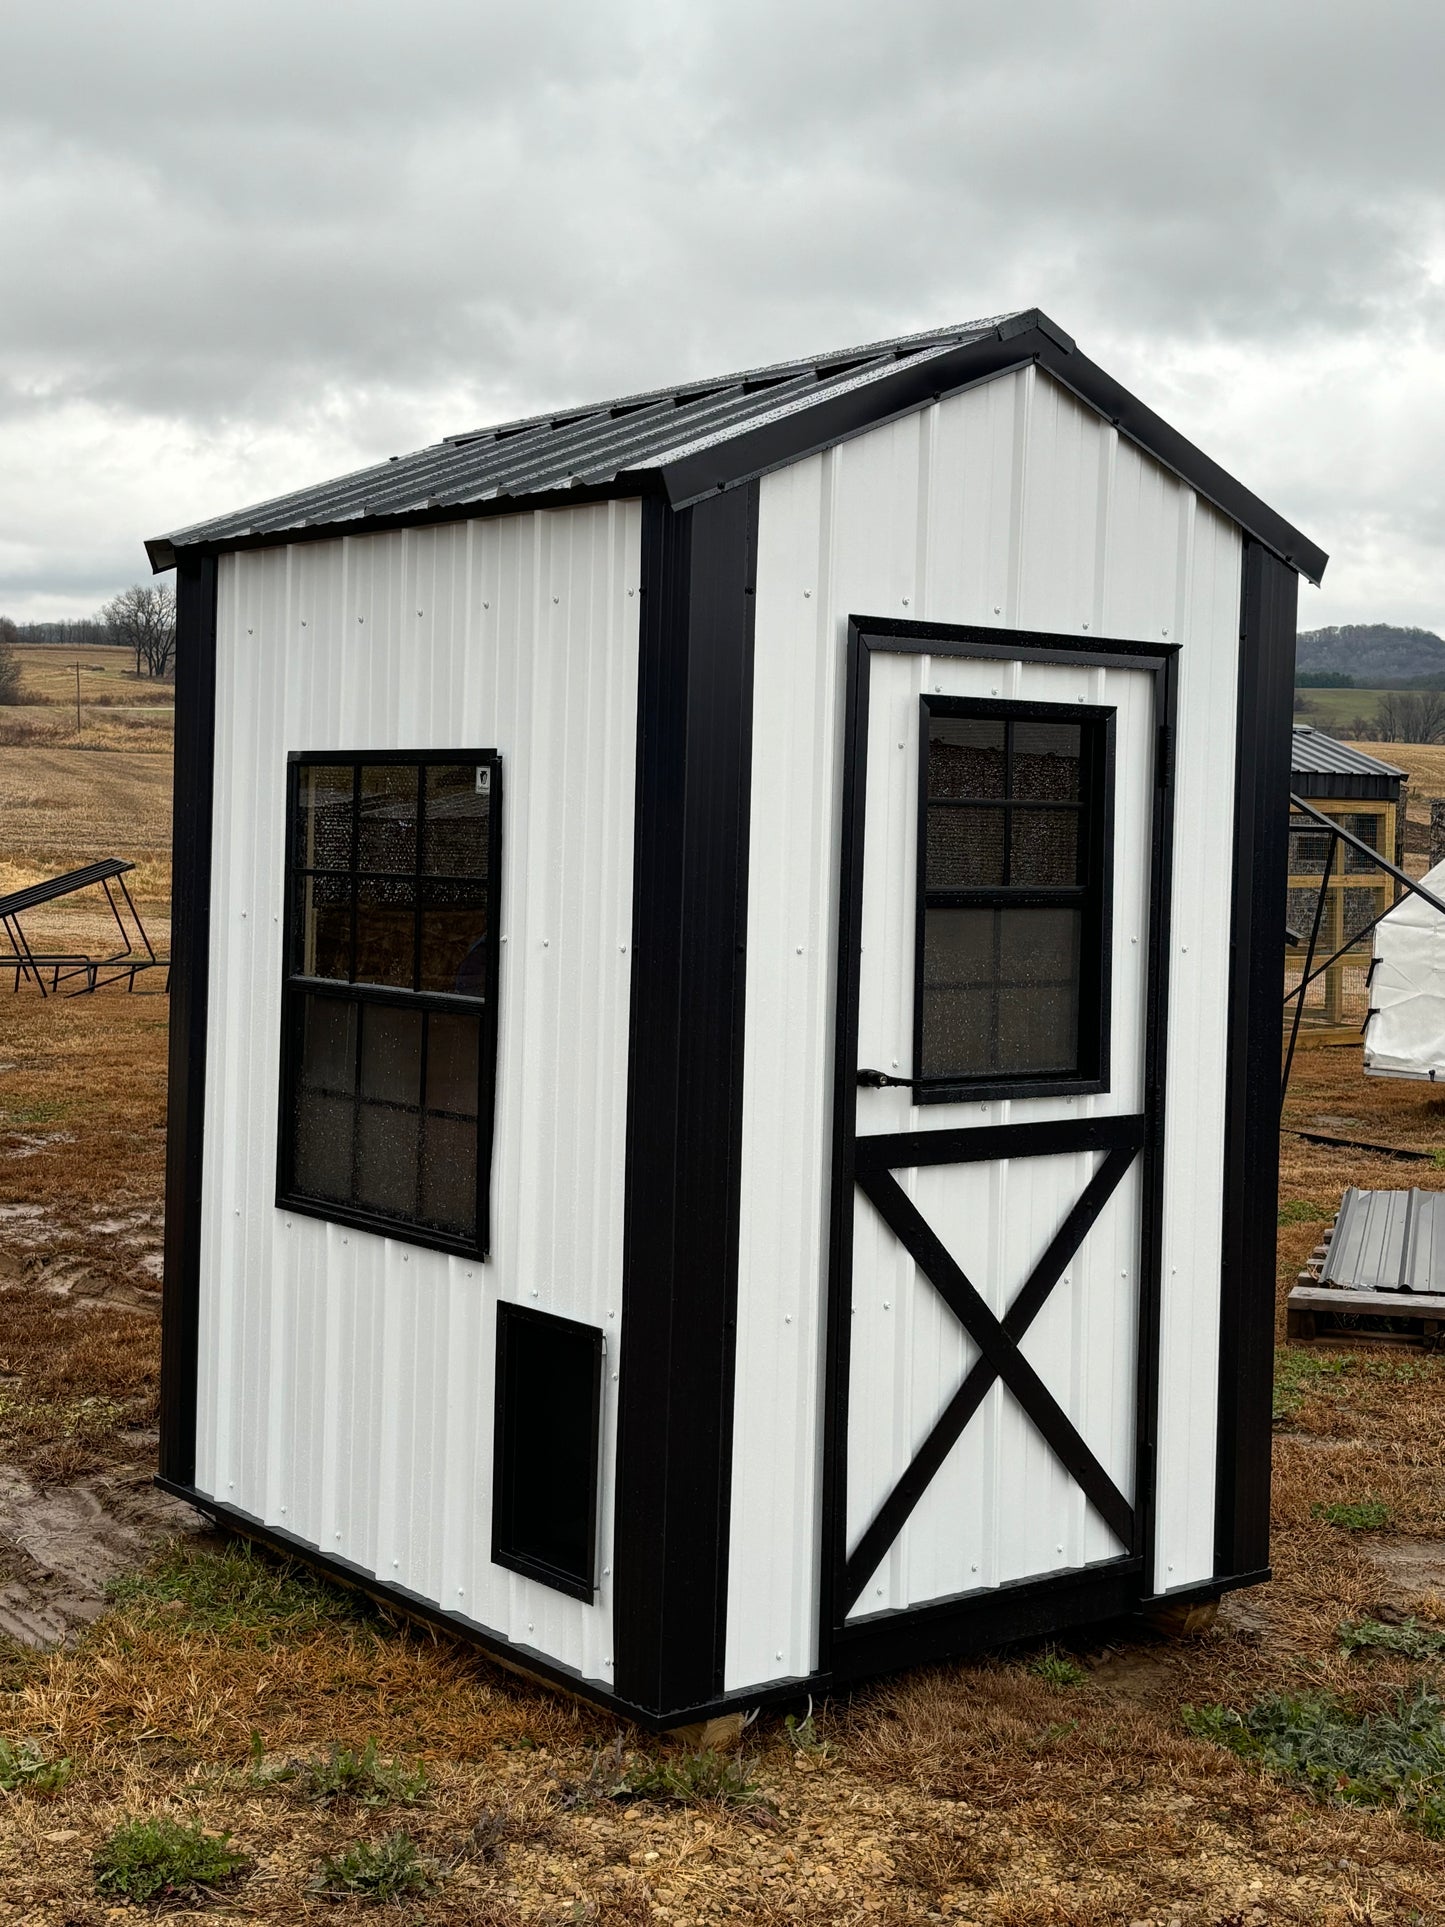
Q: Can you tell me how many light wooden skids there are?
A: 2